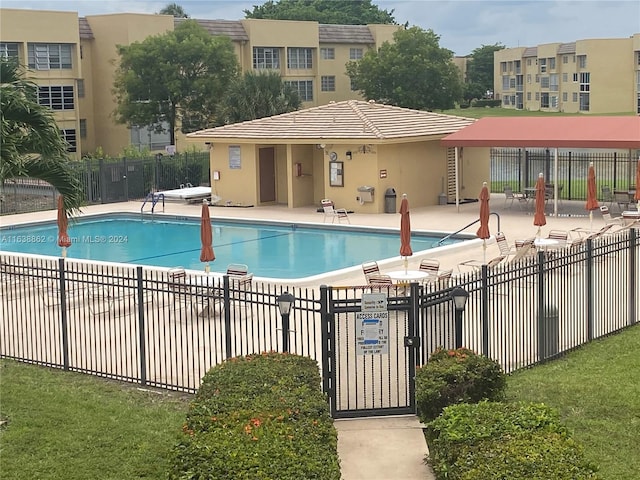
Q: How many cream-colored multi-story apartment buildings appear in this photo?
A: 2